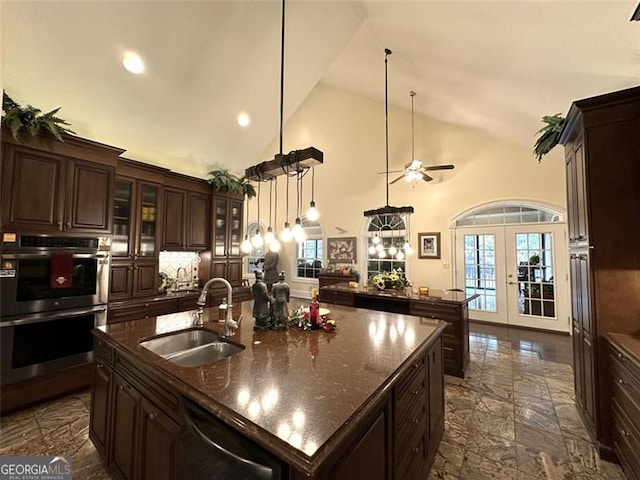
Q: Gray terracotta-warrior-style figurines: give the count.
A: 3